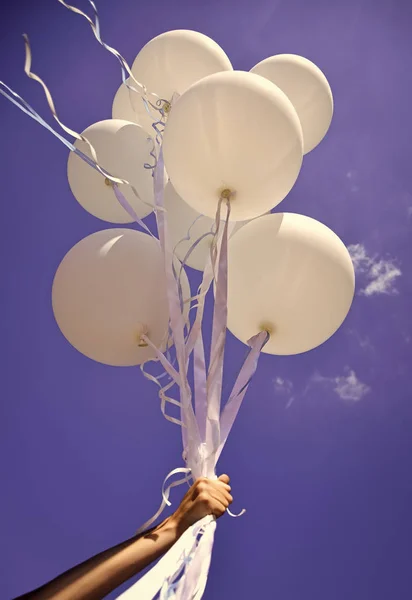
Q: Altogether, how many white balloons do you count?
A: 8